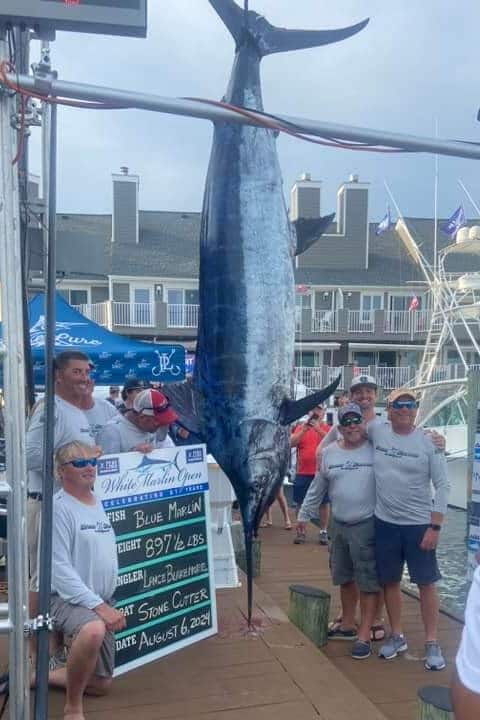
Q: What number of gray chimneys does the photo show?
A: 3